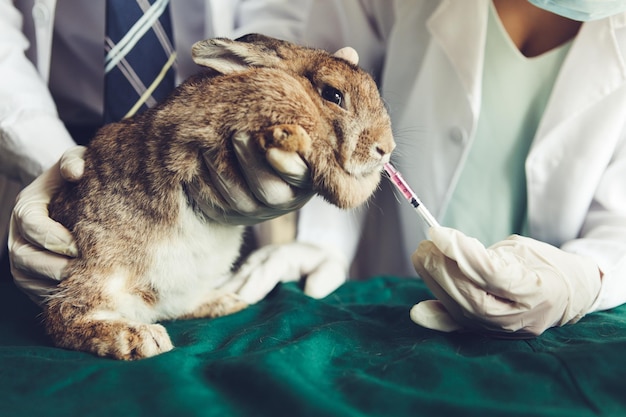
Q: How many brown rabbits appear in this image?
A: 1